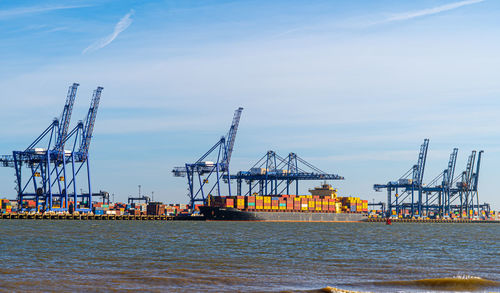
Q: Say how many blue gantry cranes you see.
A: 9